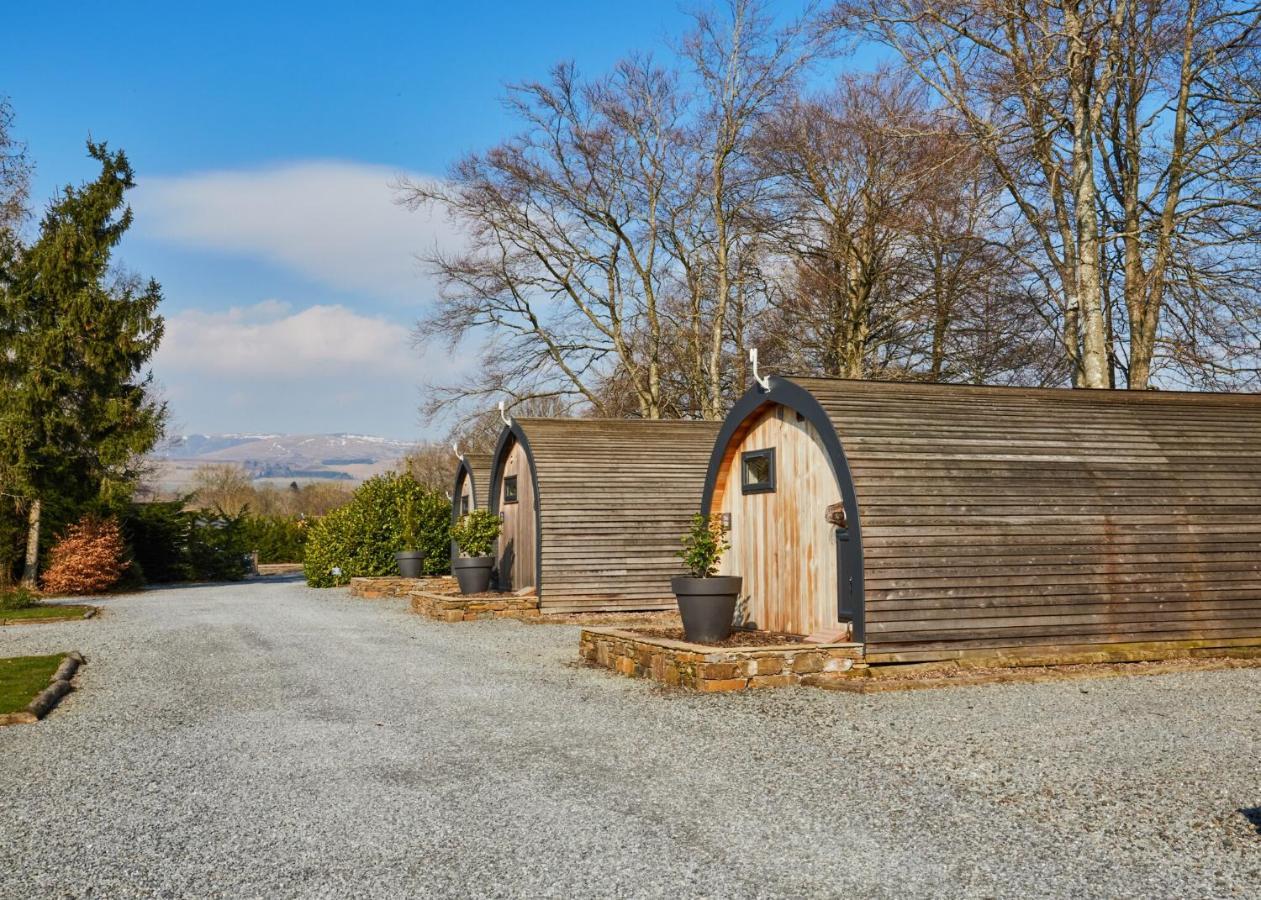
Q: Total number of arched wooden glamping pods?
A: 3